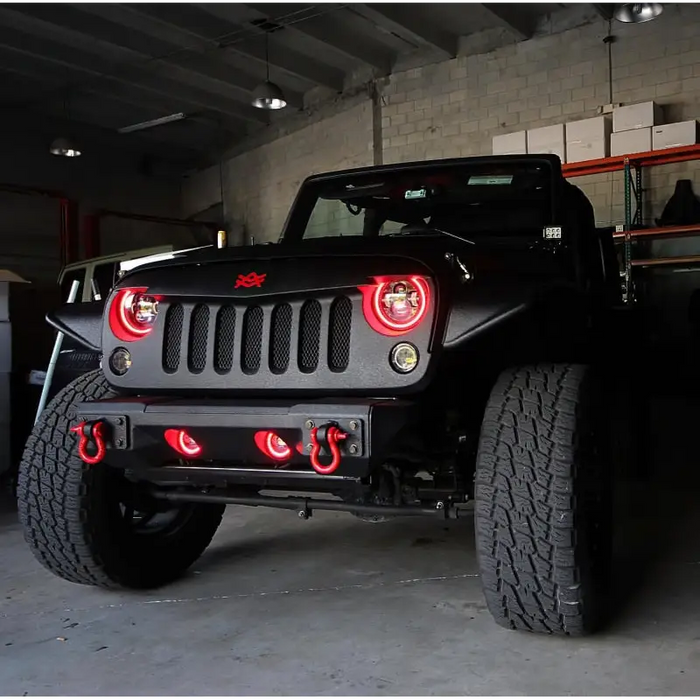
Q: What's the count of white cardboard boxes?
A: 6